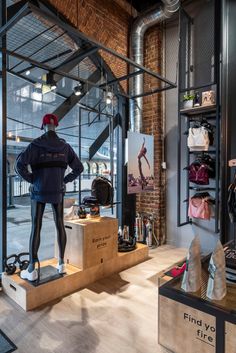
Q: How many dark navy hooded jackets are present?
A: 1